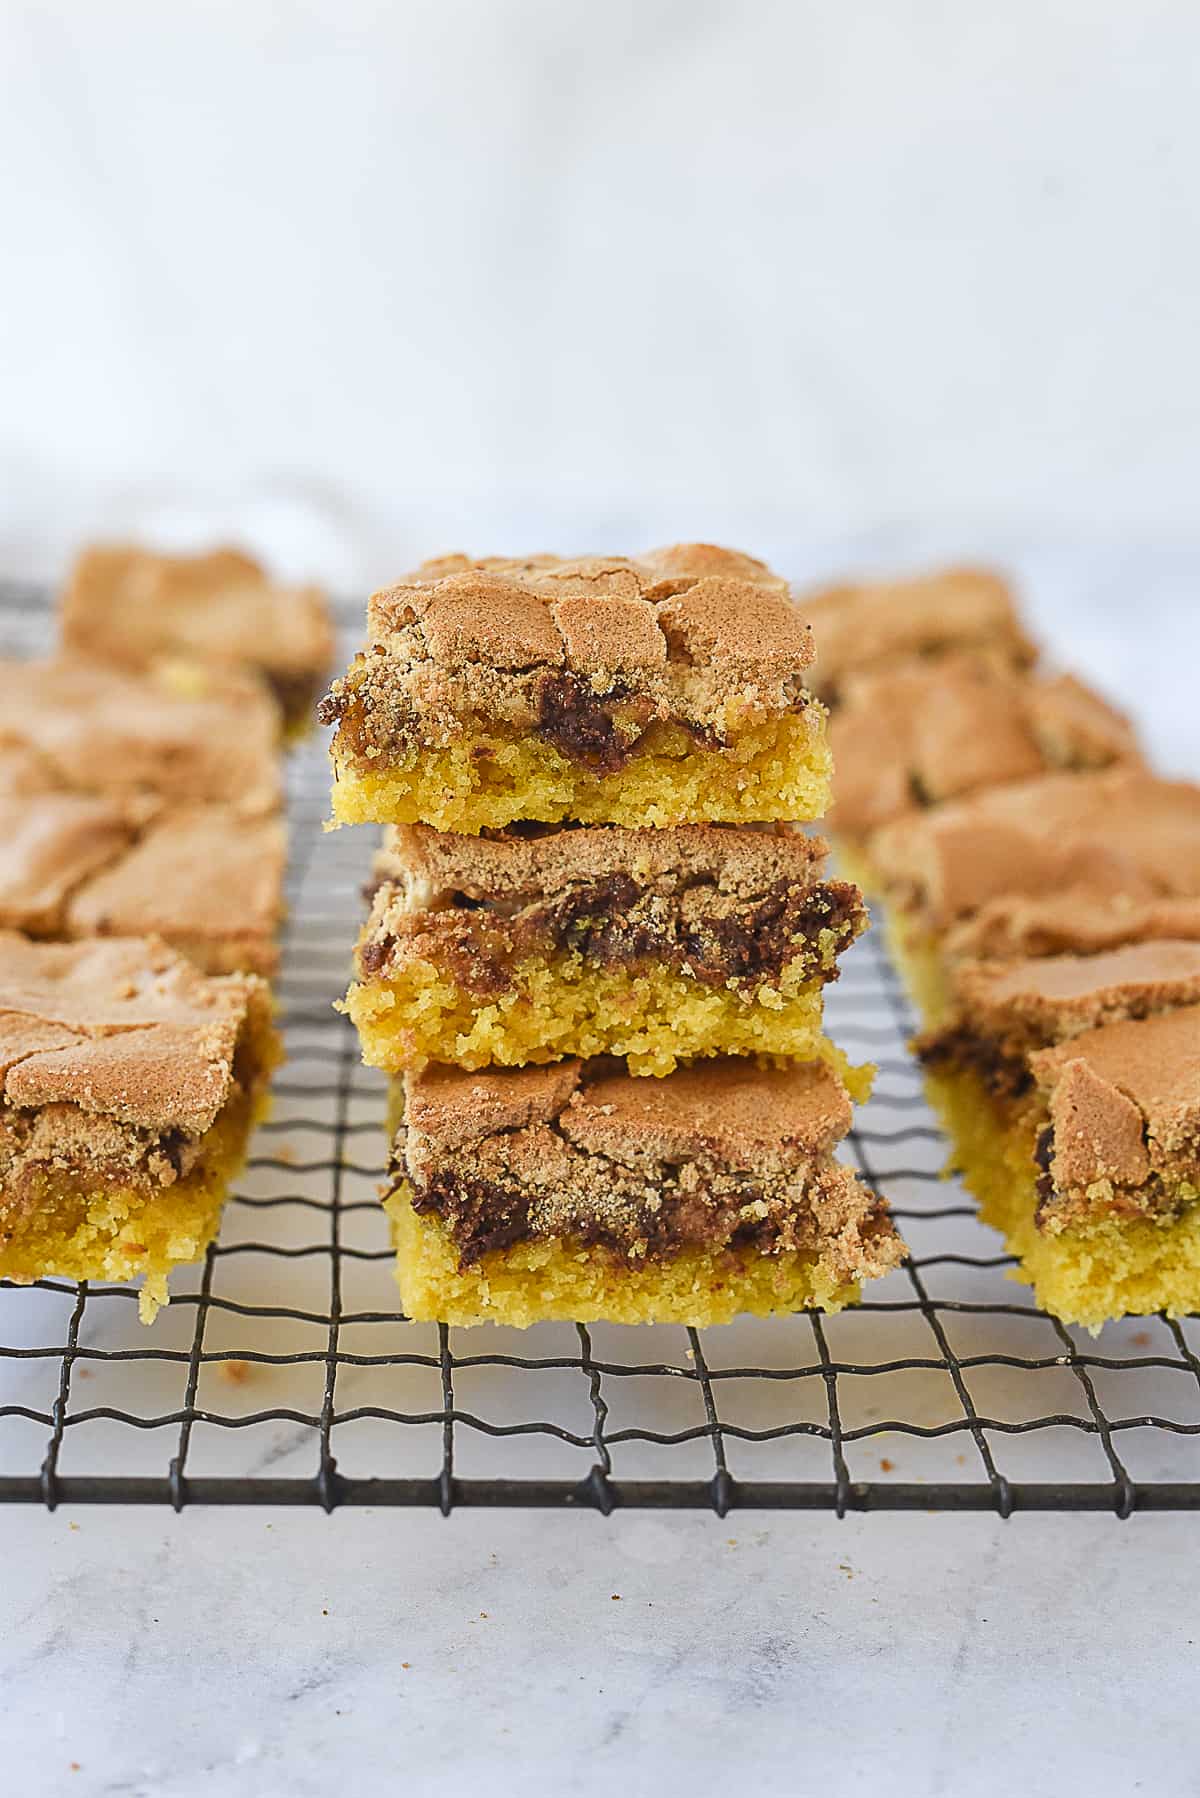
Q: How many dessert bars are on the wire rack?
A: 11